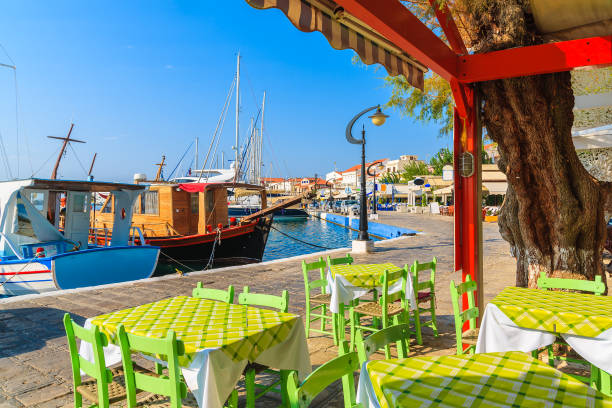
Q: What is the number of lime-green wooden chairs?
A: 12